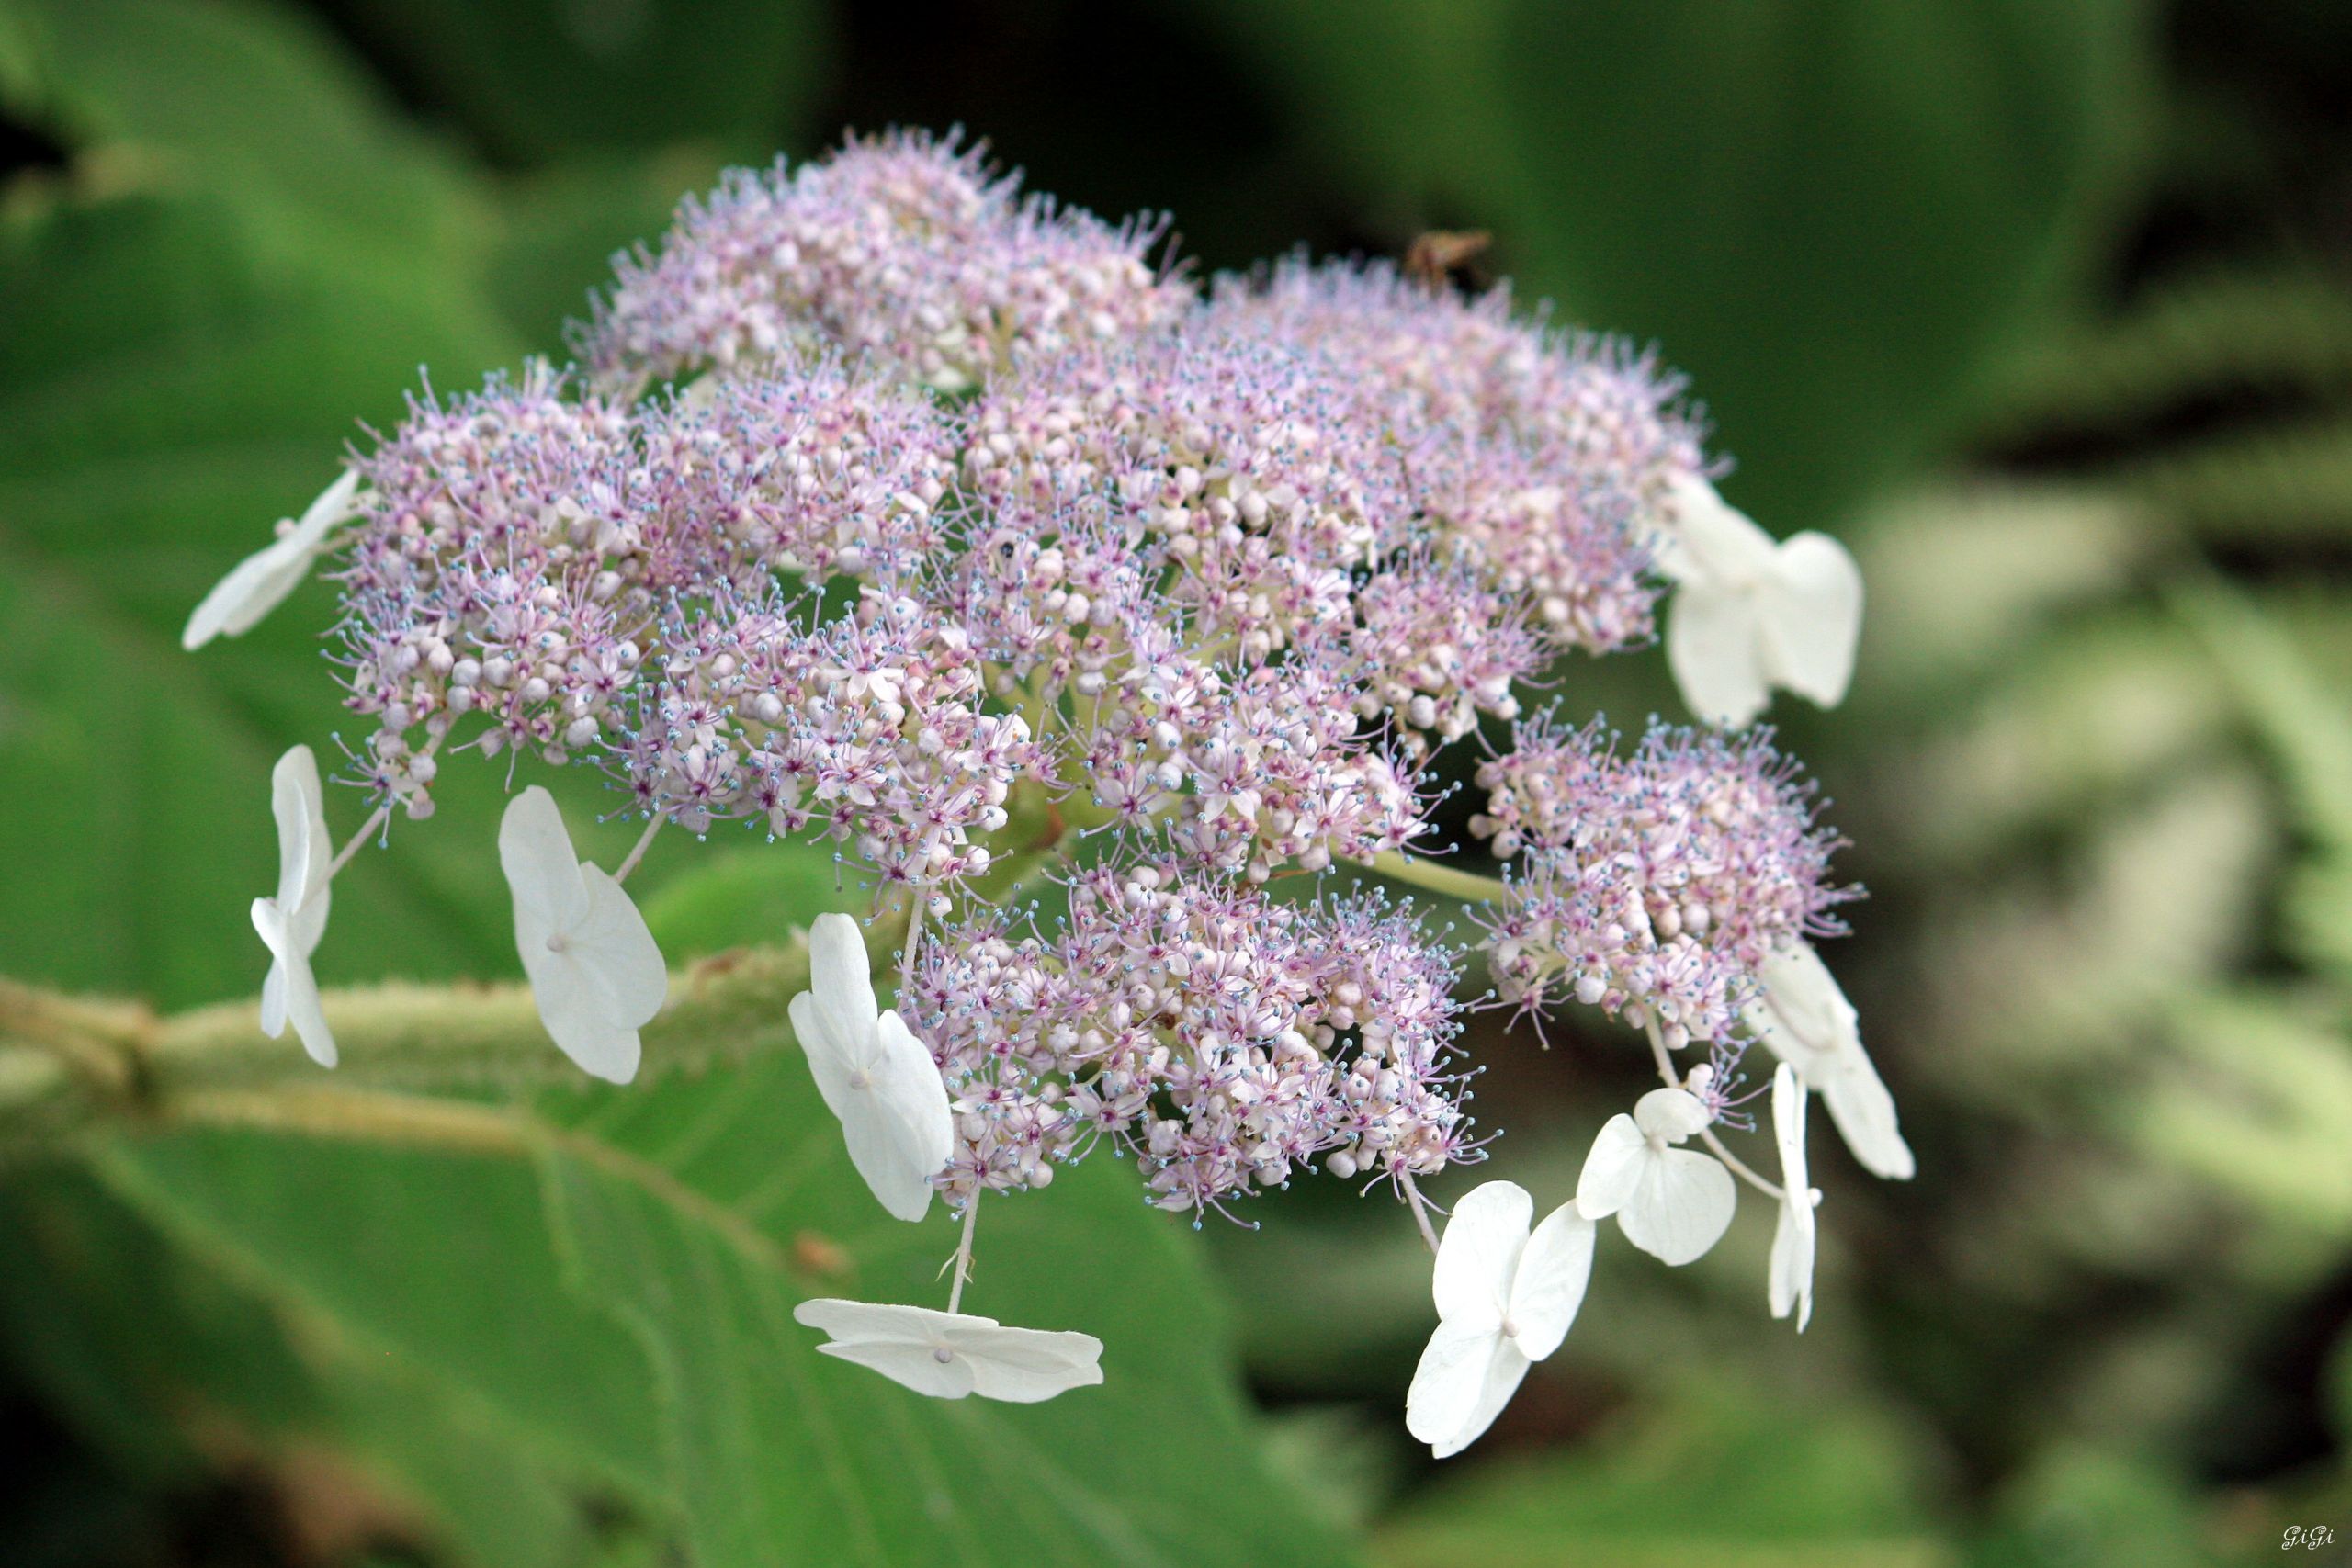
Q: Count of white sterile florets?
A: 10